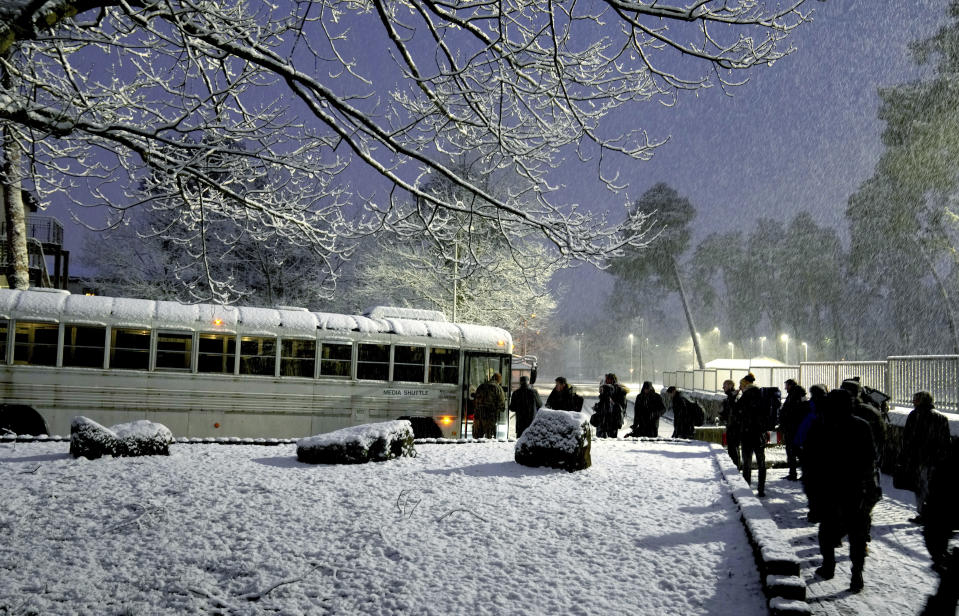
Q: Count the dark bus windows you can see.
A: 12